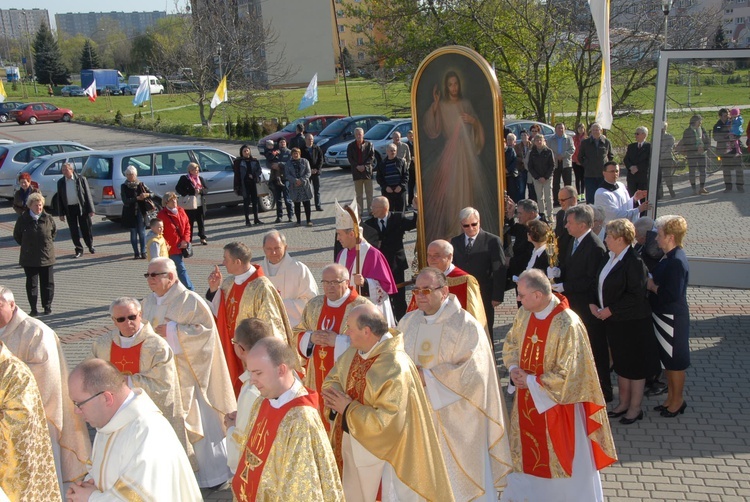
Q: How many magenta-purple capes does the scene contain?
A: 1